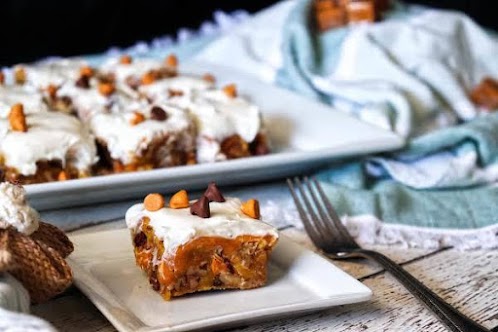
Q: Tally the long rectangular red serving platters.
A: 0